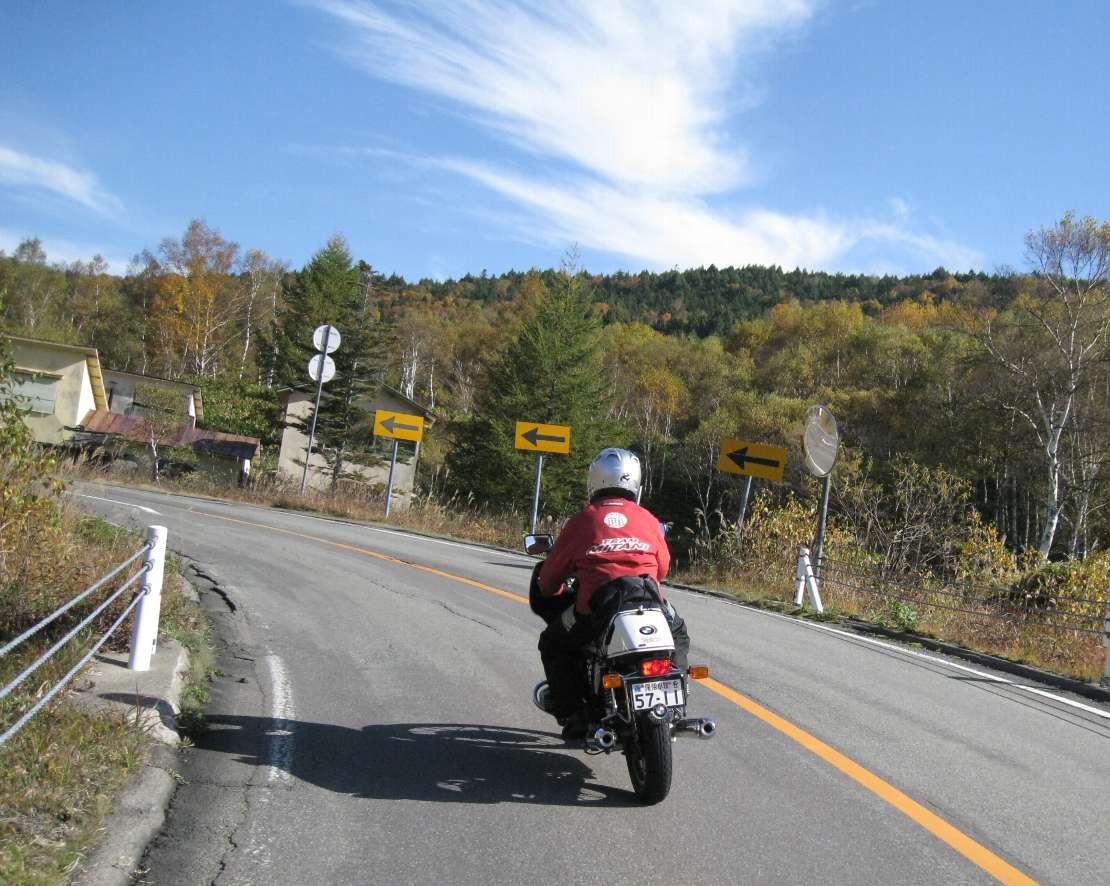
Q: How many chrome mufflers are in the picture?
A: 2